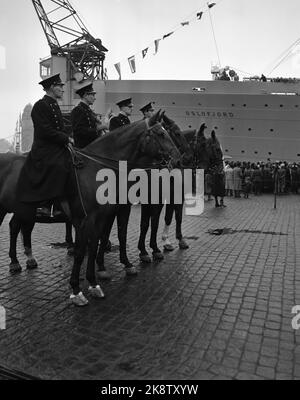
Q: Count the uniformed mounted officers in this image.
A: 4